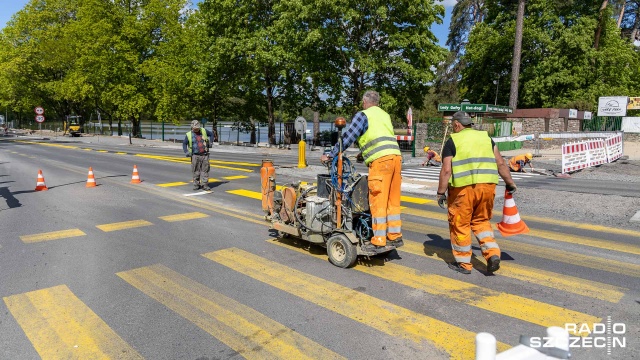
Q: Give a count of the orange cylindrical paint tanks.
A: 1